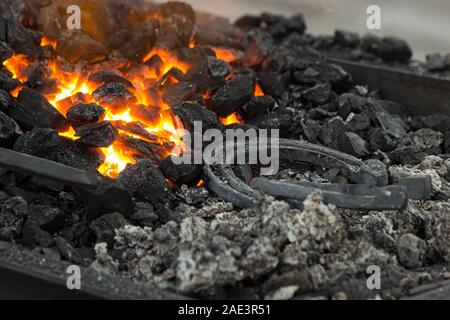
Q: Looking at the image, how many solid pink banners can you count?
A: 0